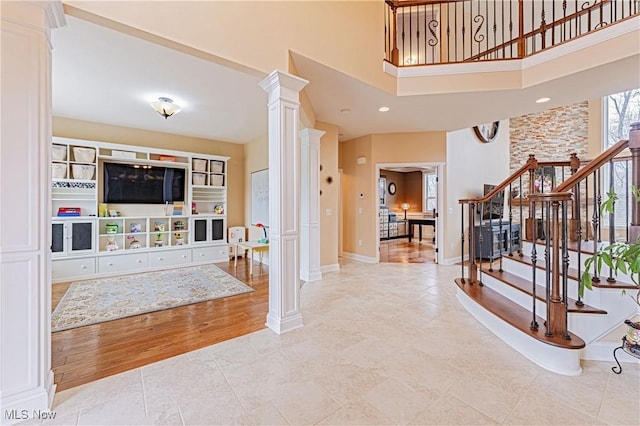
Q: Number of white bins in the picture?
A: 8